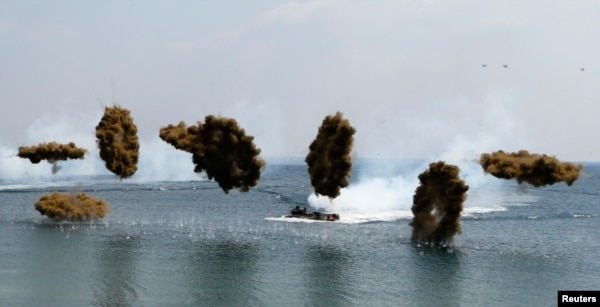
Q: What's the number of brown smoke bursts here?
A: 7